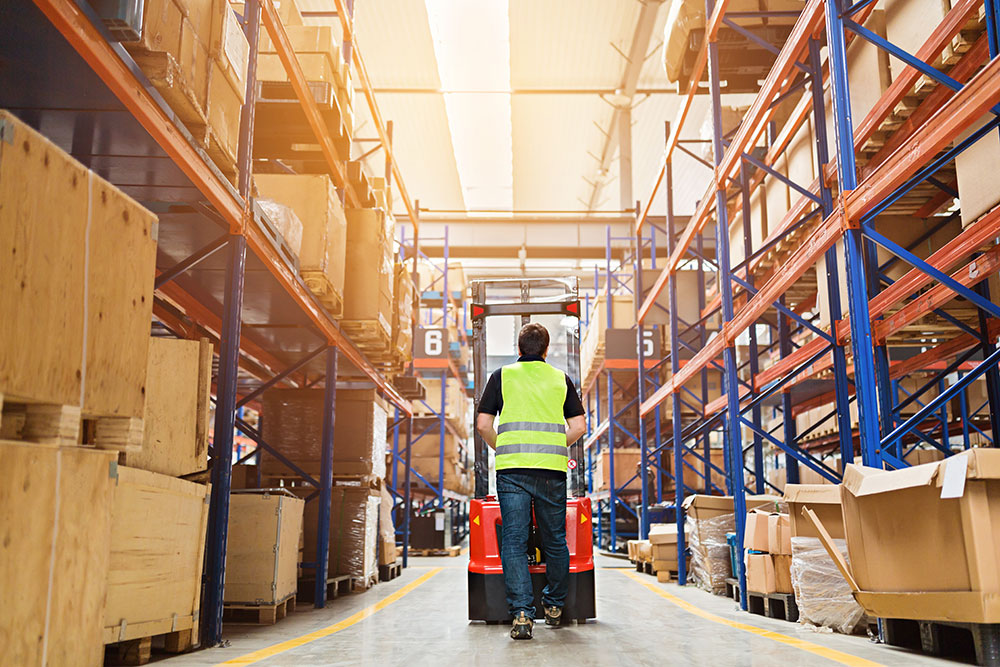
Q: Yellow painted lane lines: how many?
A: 2